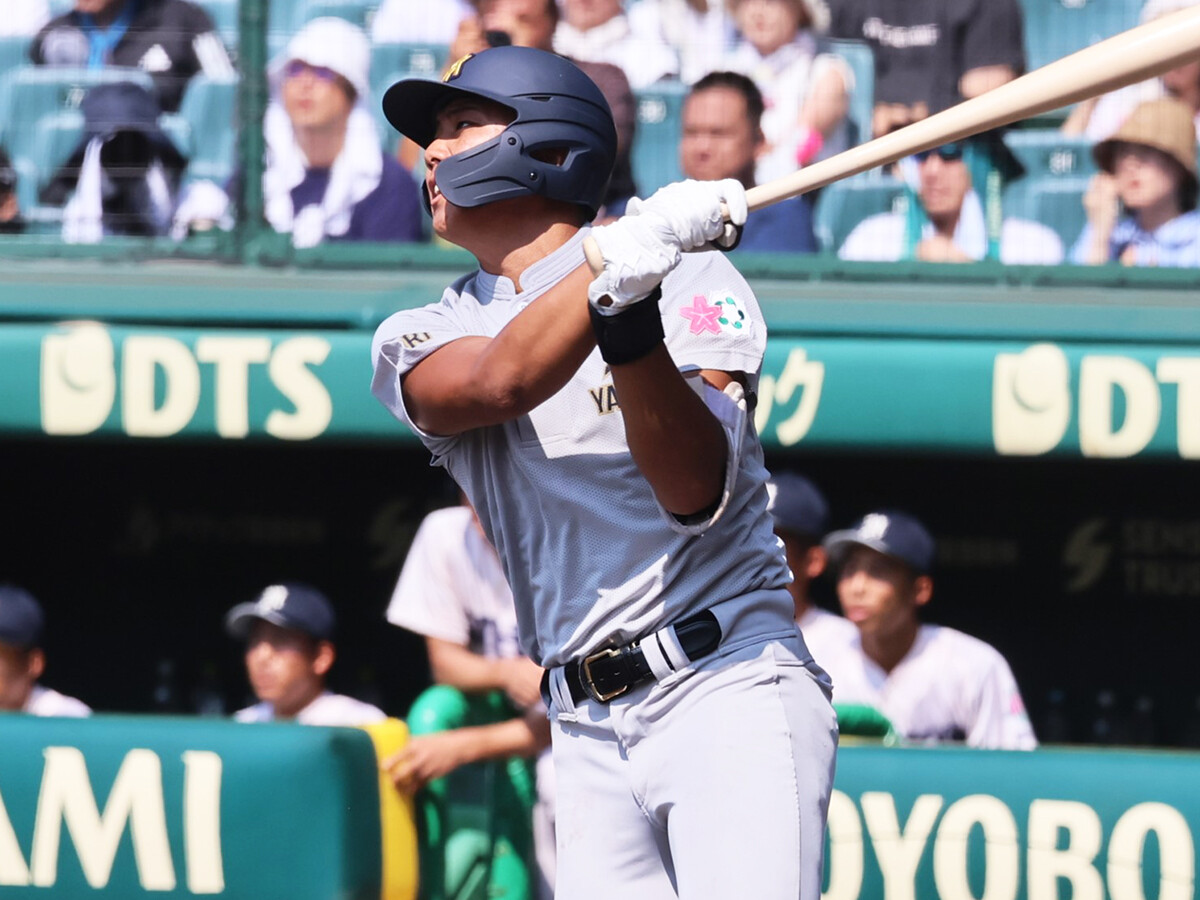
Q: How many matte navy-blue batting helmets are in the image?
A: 1